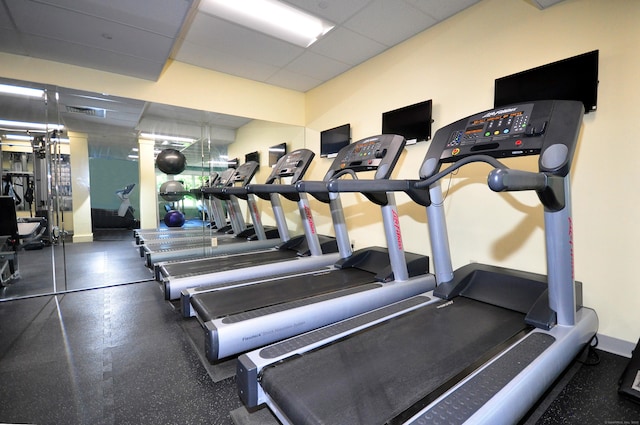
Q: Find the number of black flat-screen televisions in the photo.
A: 3